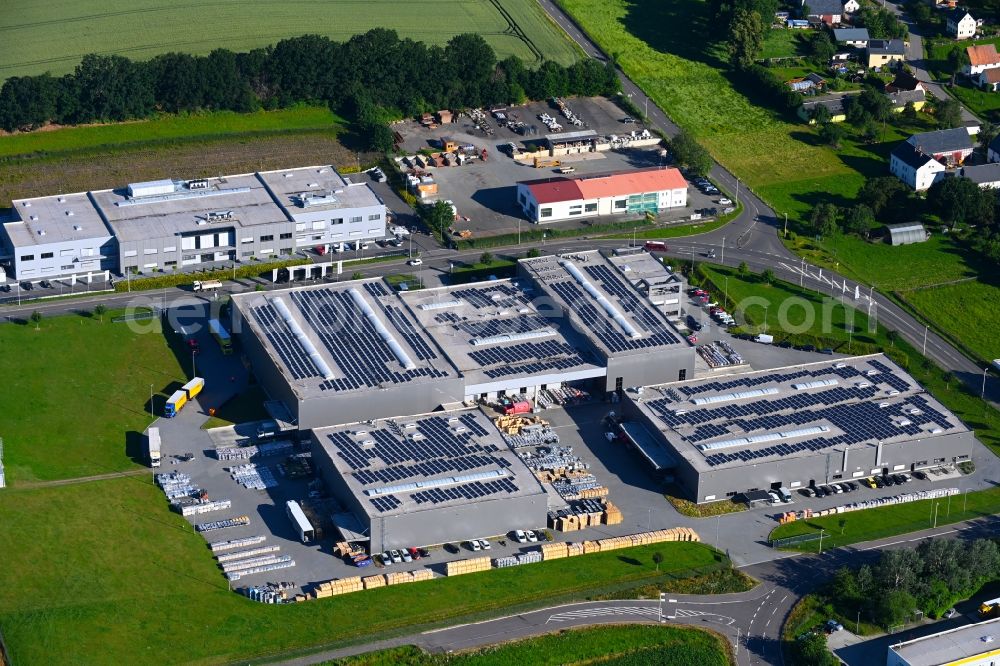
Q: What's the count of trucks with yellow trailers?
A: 1